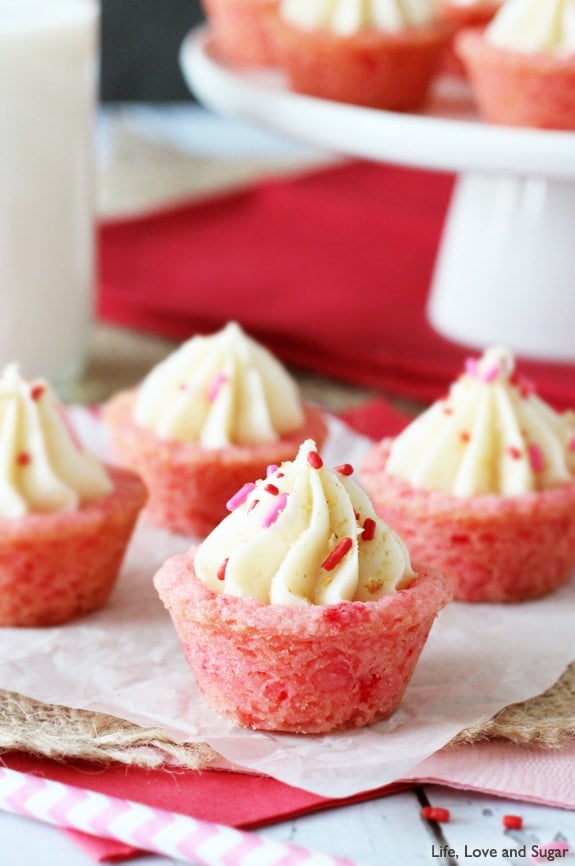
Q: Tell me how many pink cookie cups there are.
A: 8